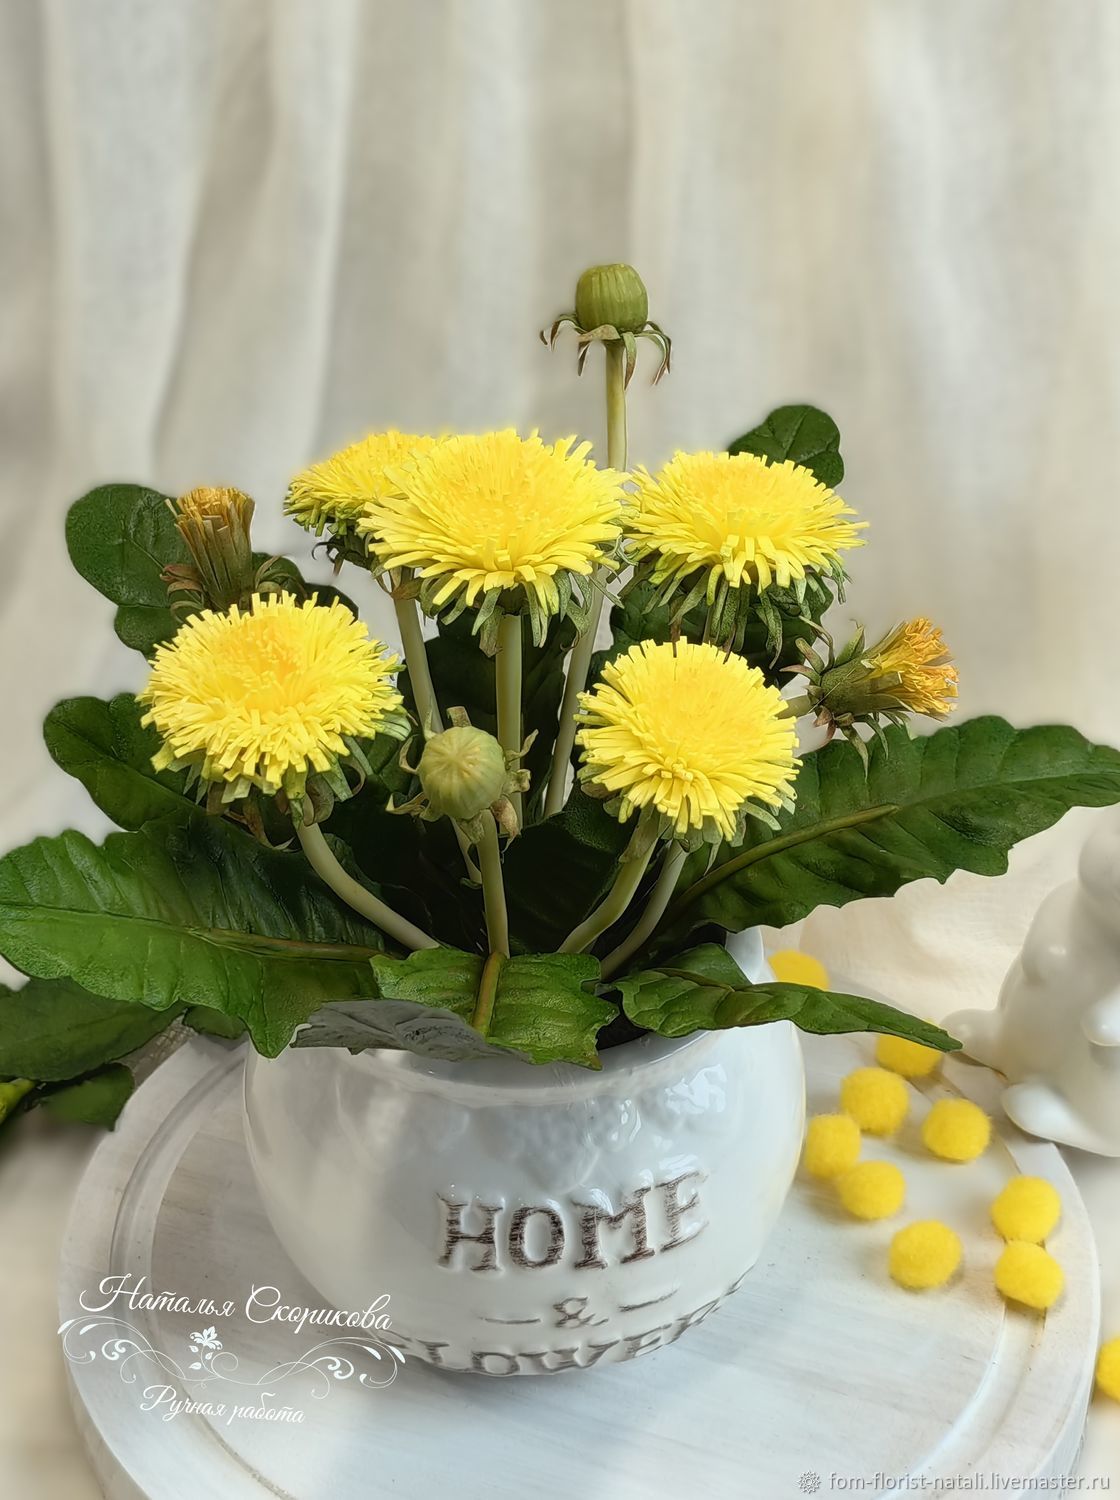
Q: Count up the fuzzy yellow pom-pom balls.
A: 10